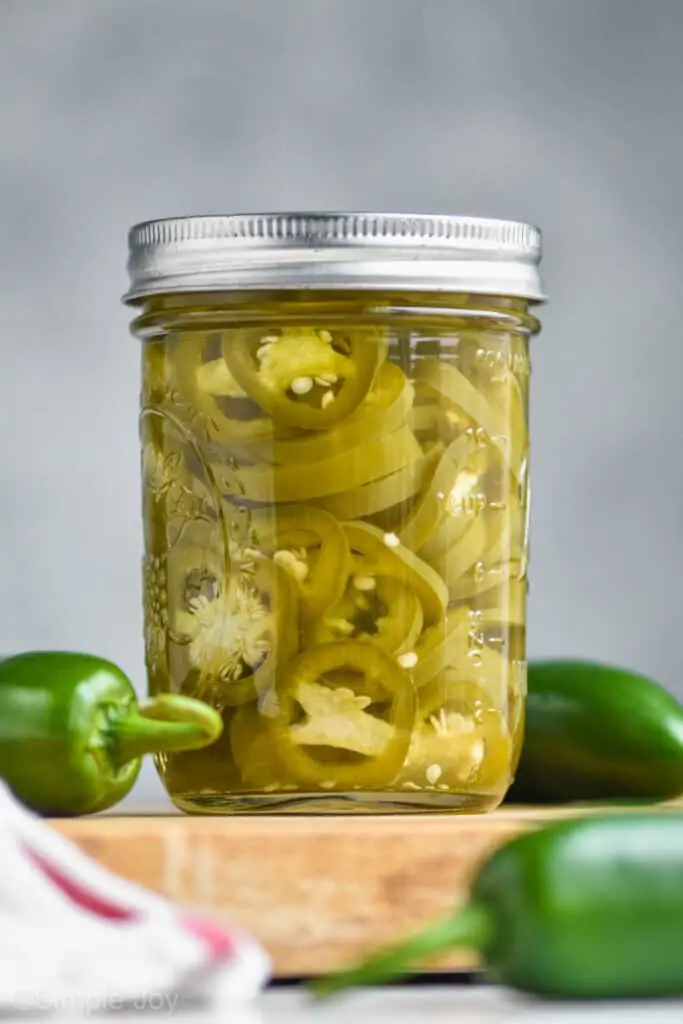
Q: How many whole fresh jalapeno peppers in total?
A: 3